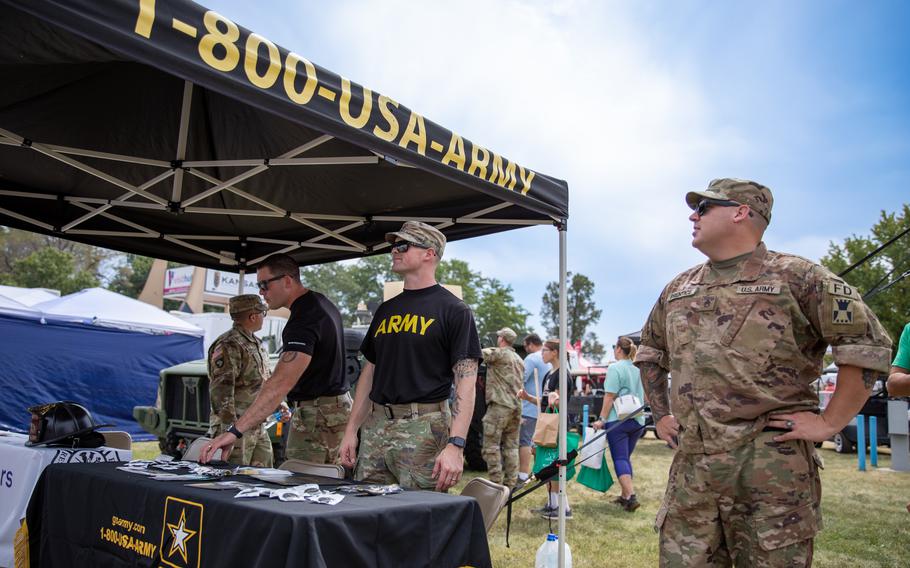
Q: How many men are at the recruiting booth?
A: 4